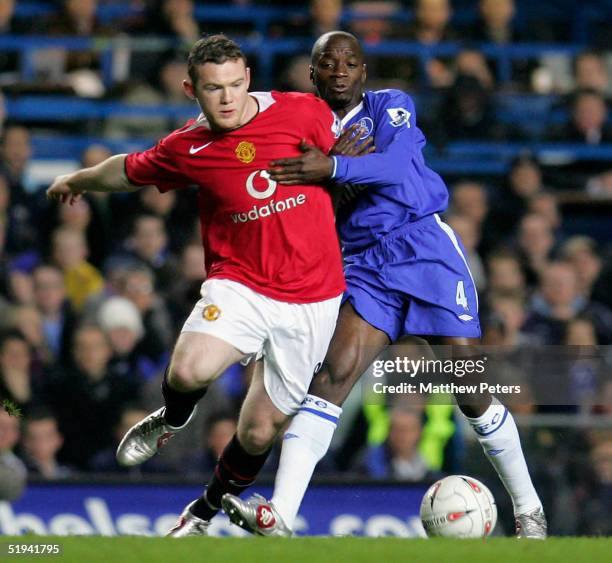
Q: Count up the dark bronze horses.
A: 0